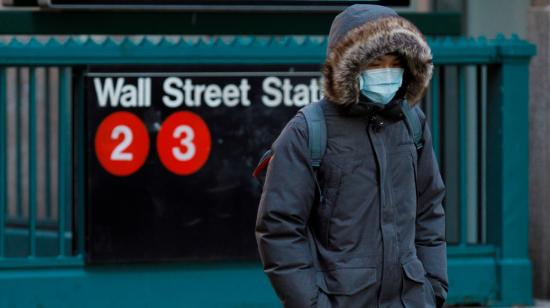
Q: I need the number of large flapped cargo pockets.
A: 2